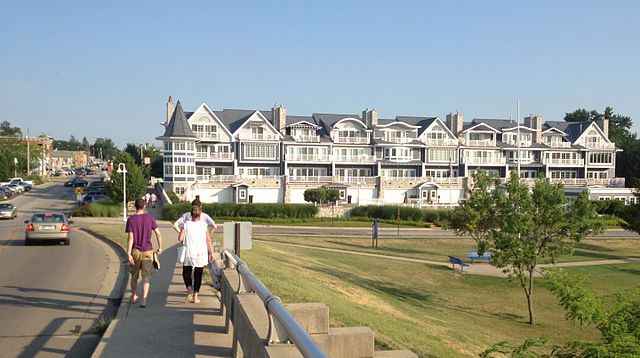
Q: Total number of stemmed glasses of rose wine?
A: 0